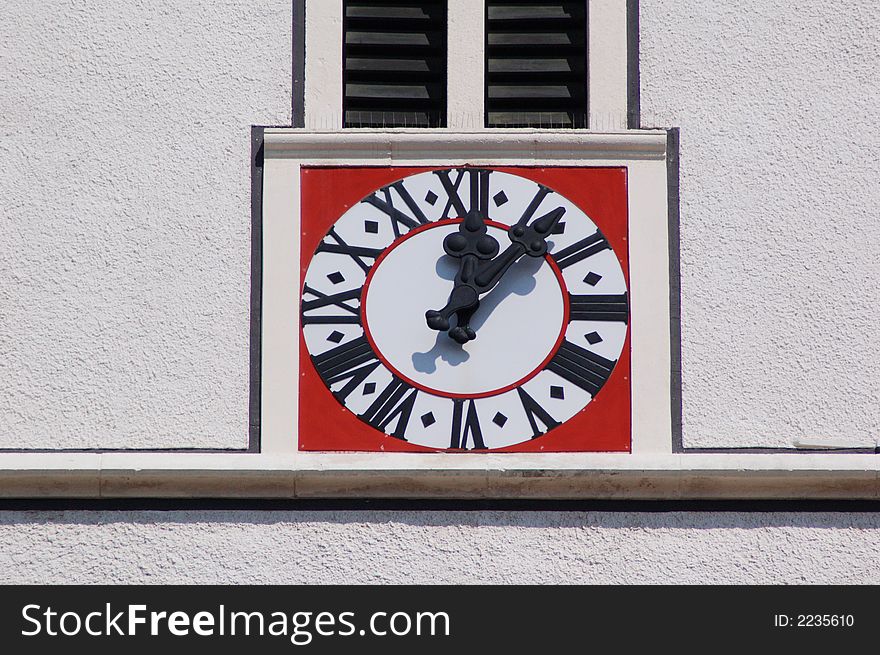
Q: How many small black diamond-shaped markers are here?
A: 12